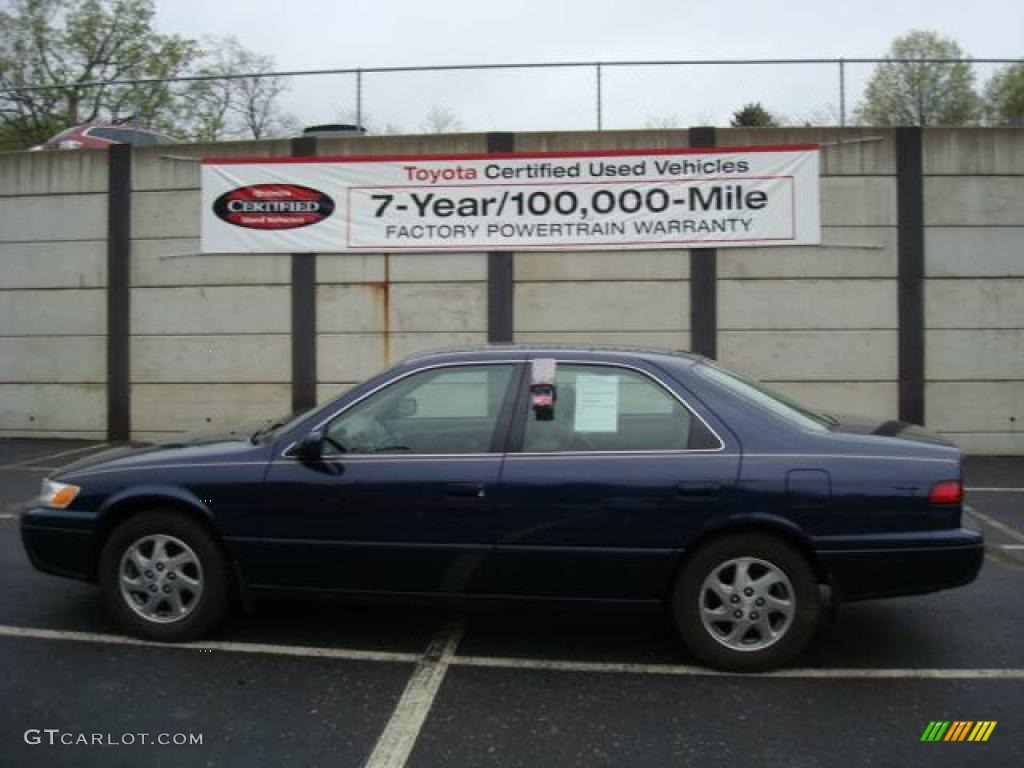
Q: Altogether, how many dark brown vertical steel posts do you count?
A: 5